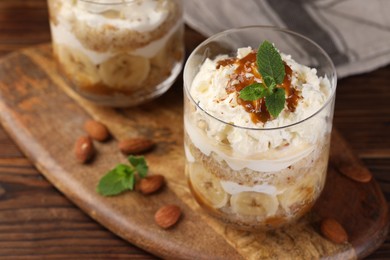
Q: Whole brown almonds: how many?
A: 6